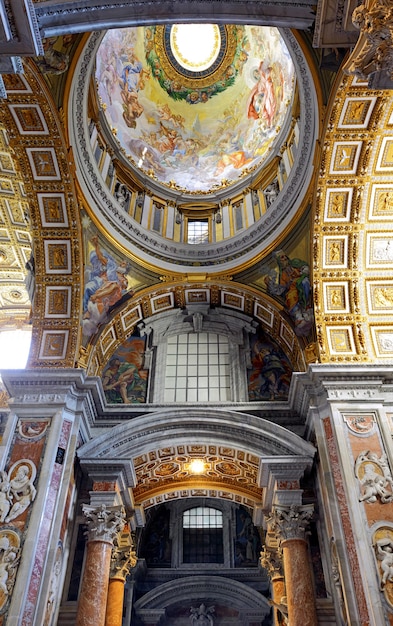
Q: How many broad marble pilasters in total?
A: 2